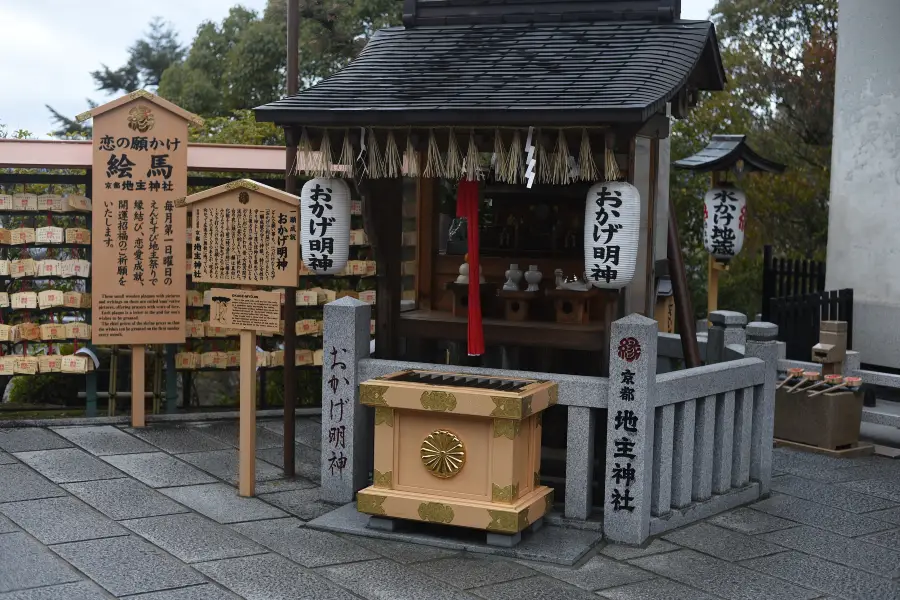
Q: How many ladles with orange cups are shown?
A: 4